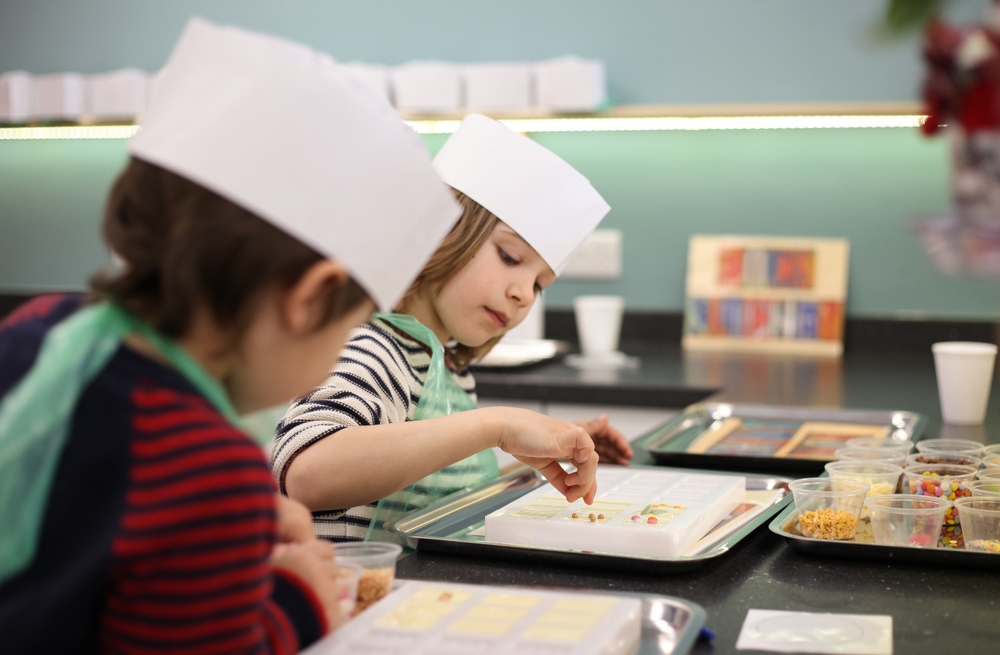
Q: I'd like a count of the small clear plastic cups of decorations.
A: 15